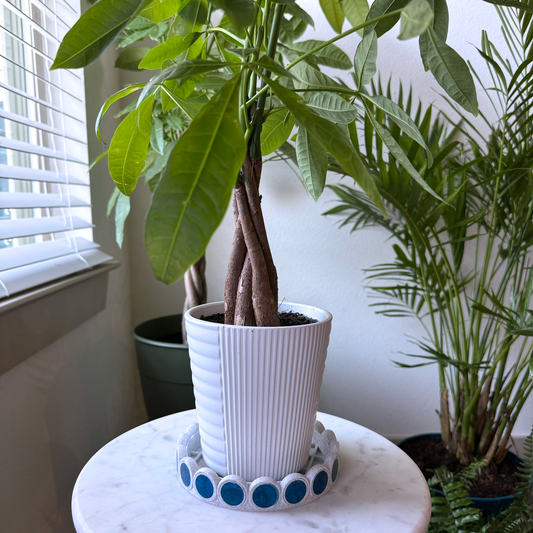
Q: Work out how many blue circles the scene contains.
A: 7